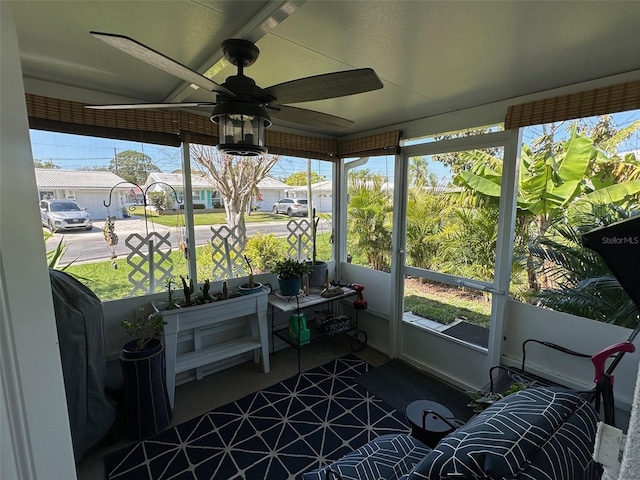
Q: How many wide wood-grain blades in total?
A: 4